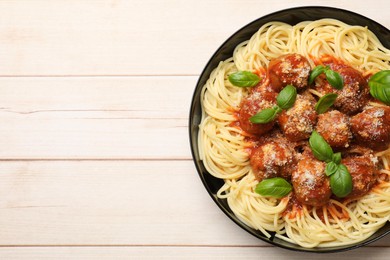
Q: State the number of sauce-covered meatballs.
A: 9